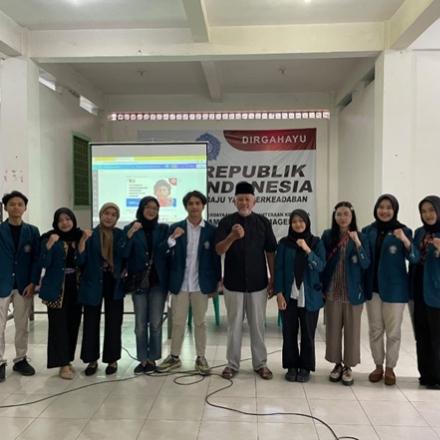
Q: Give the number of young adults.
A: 9